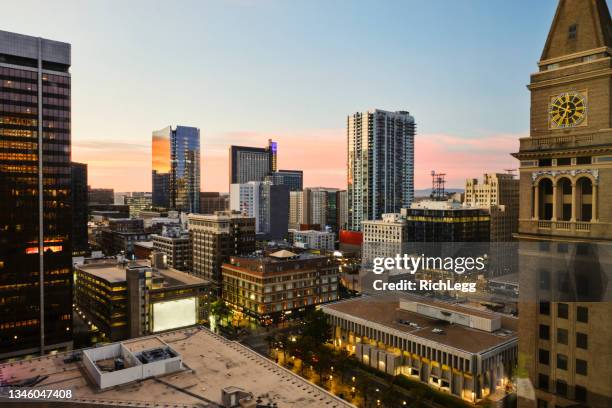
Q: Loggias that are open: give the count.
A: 3